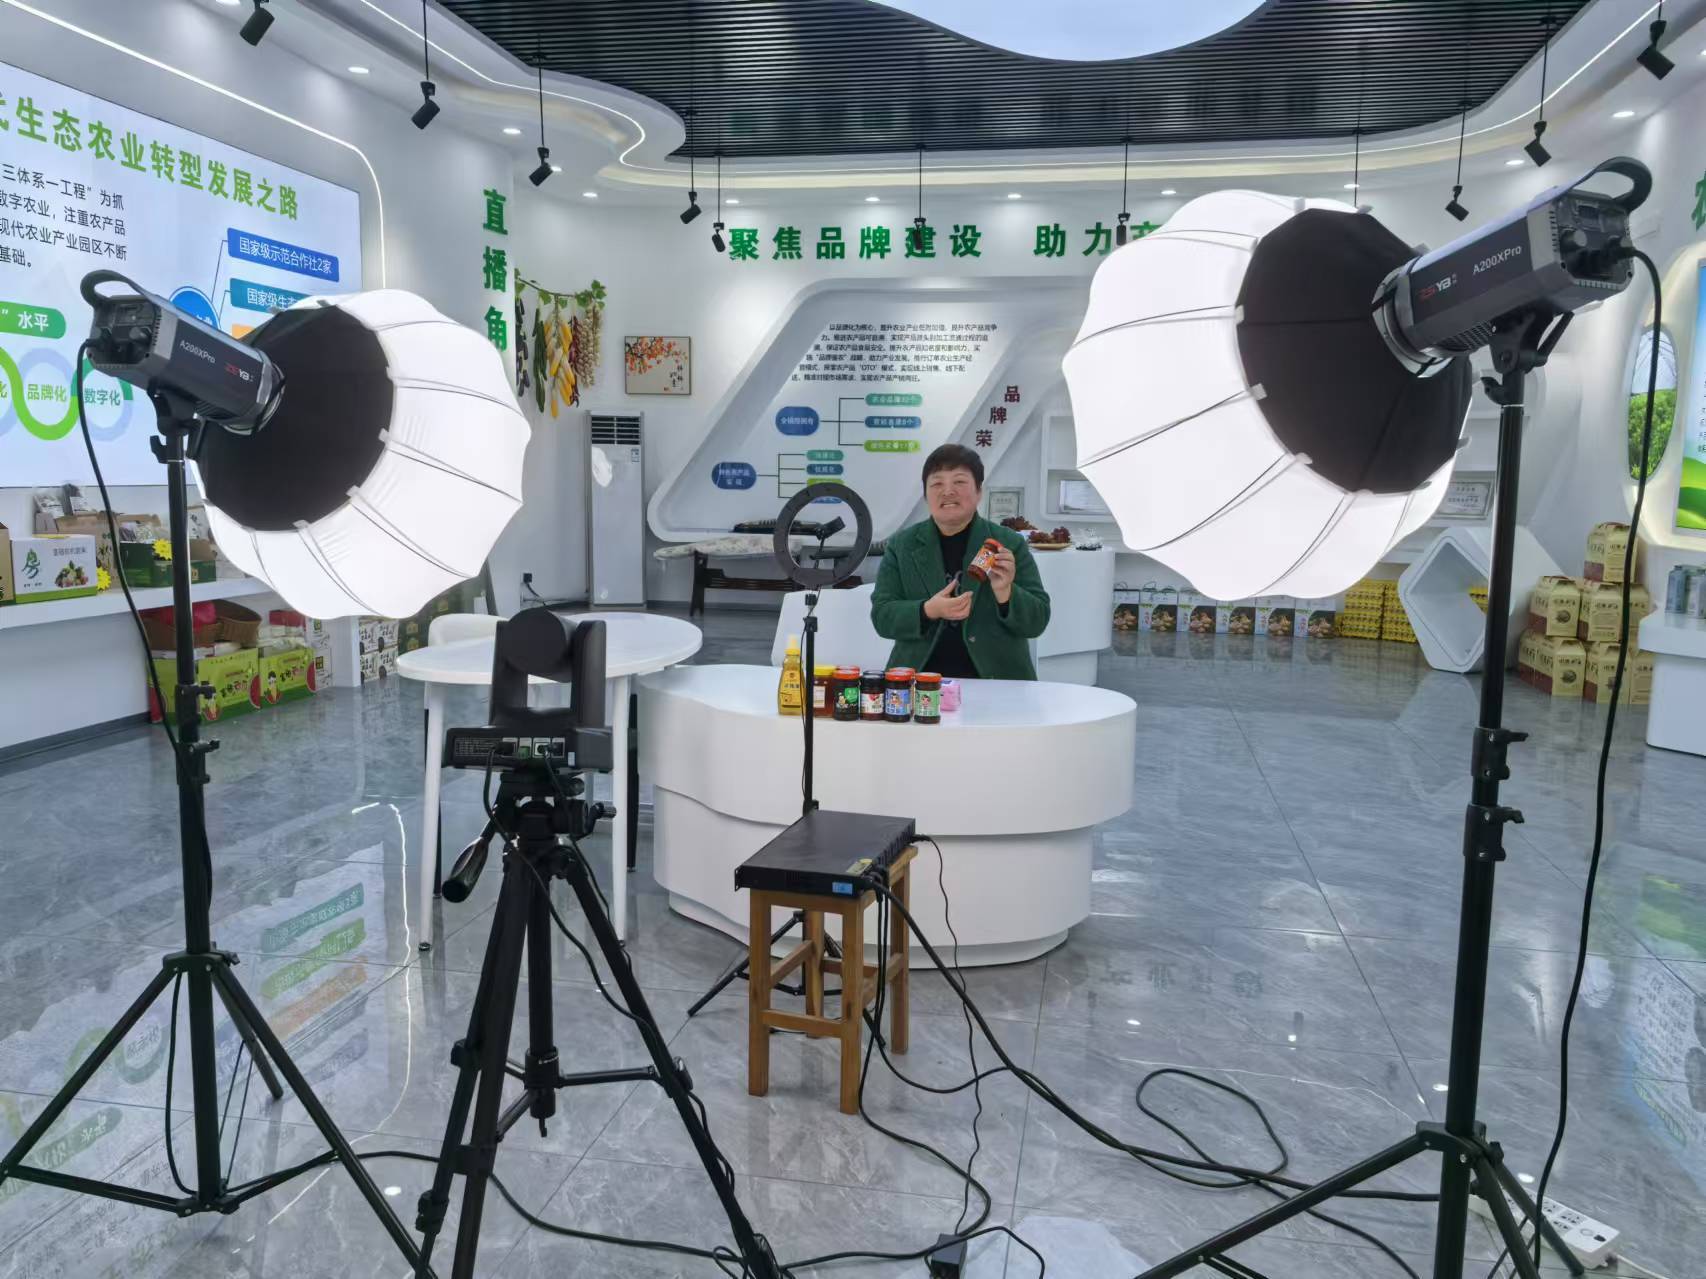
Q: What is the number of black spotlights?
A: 10